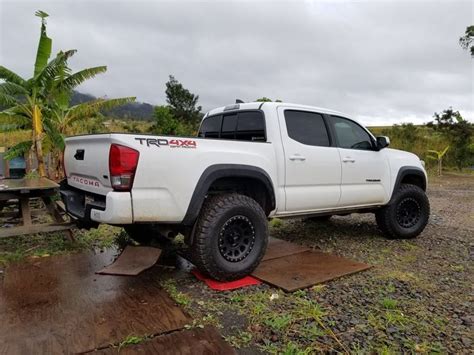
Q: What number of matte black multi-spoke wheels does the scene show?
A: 2